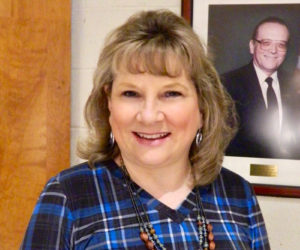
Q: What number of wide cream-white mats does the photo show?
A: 1